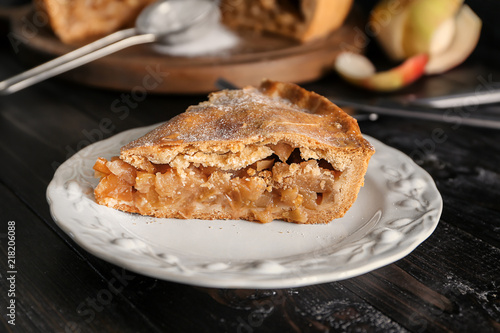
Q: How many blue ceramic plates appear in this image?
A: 0